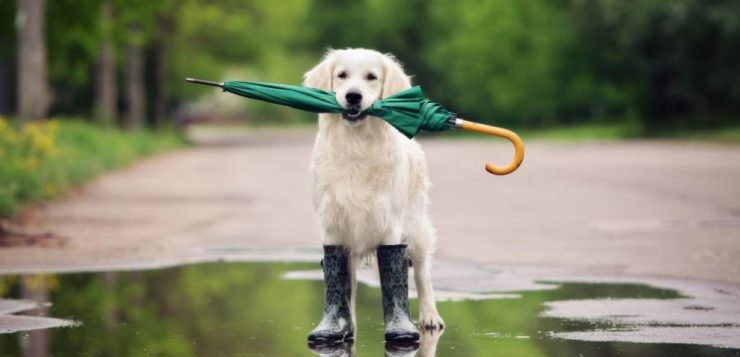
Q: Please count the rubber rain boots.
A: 2